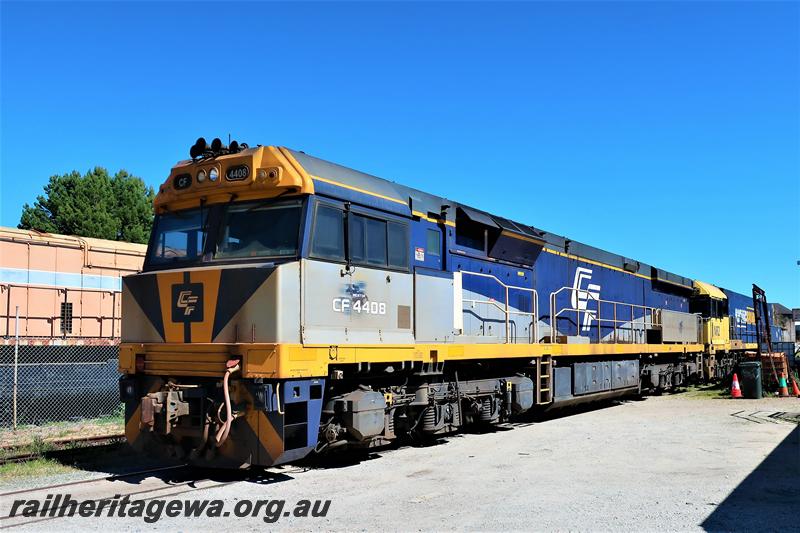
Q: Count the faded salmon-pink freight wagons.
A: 1